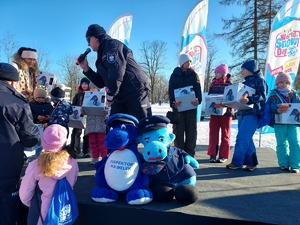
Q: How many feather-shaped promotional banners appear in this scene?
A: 3